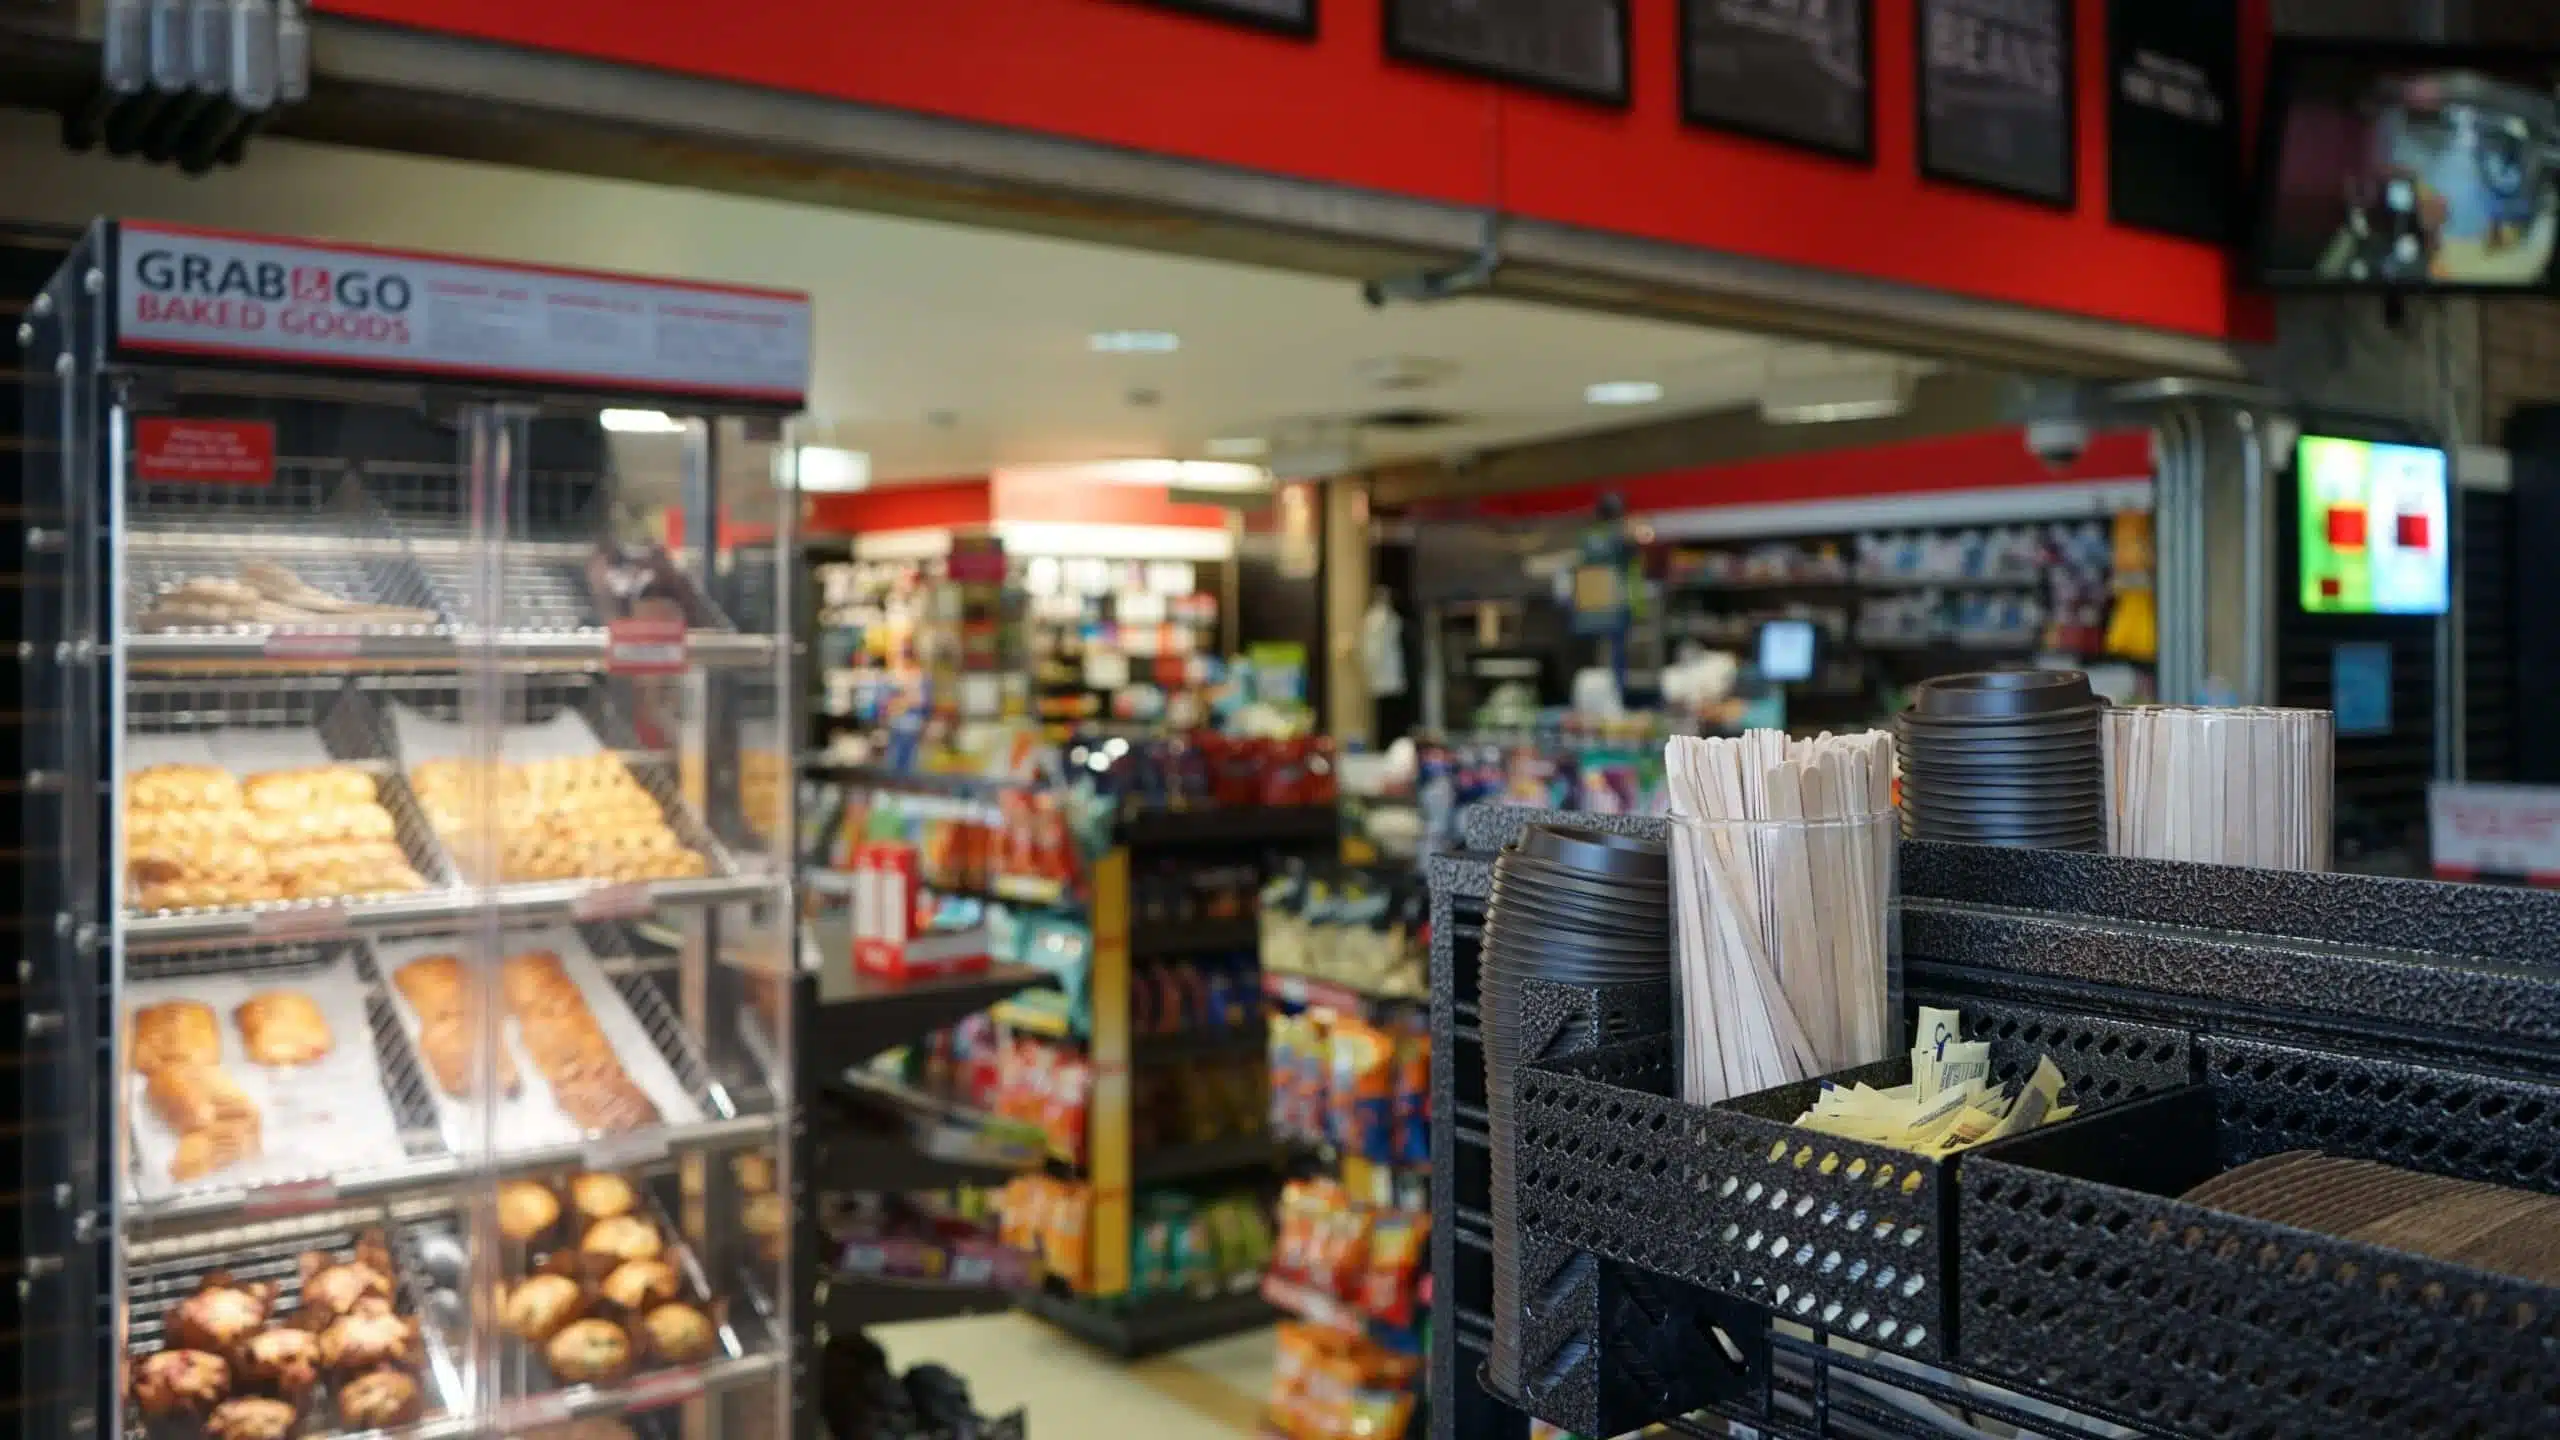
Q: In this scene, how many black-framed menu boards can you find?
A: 5